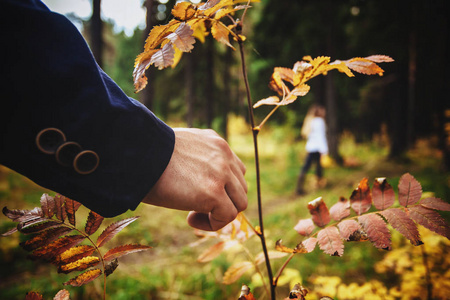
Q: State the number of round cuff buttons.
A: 3